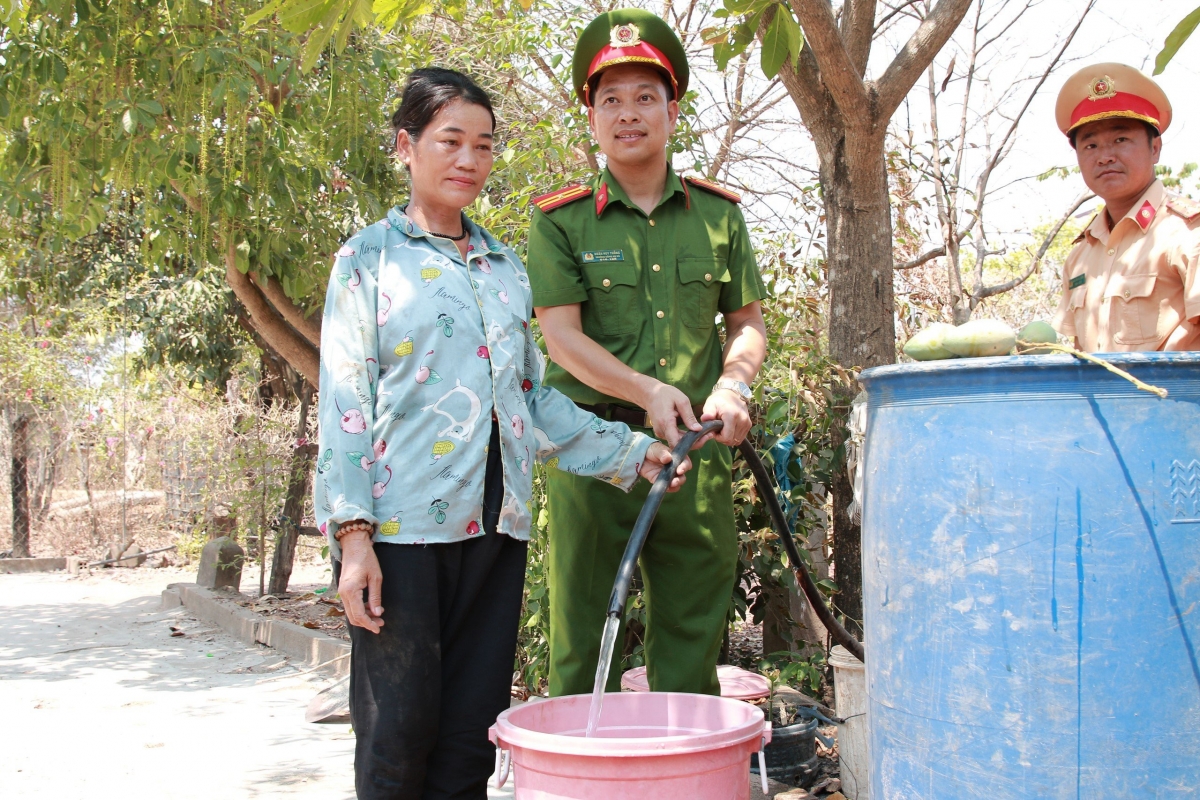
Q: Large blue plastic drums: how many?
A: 1